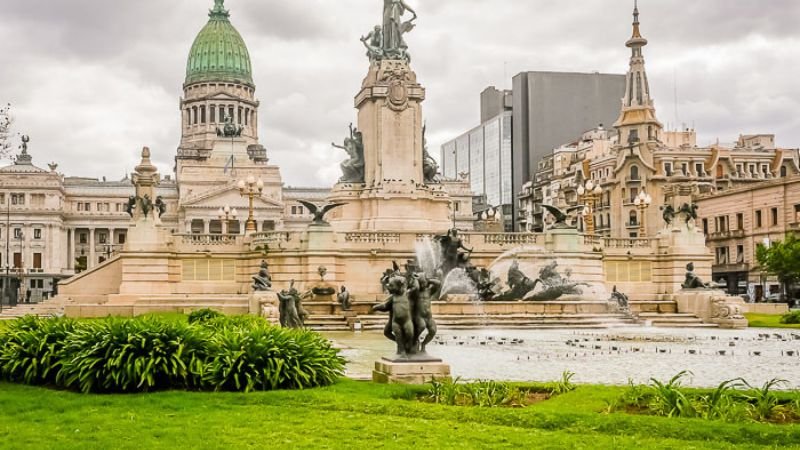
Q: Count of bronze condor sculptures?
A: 2